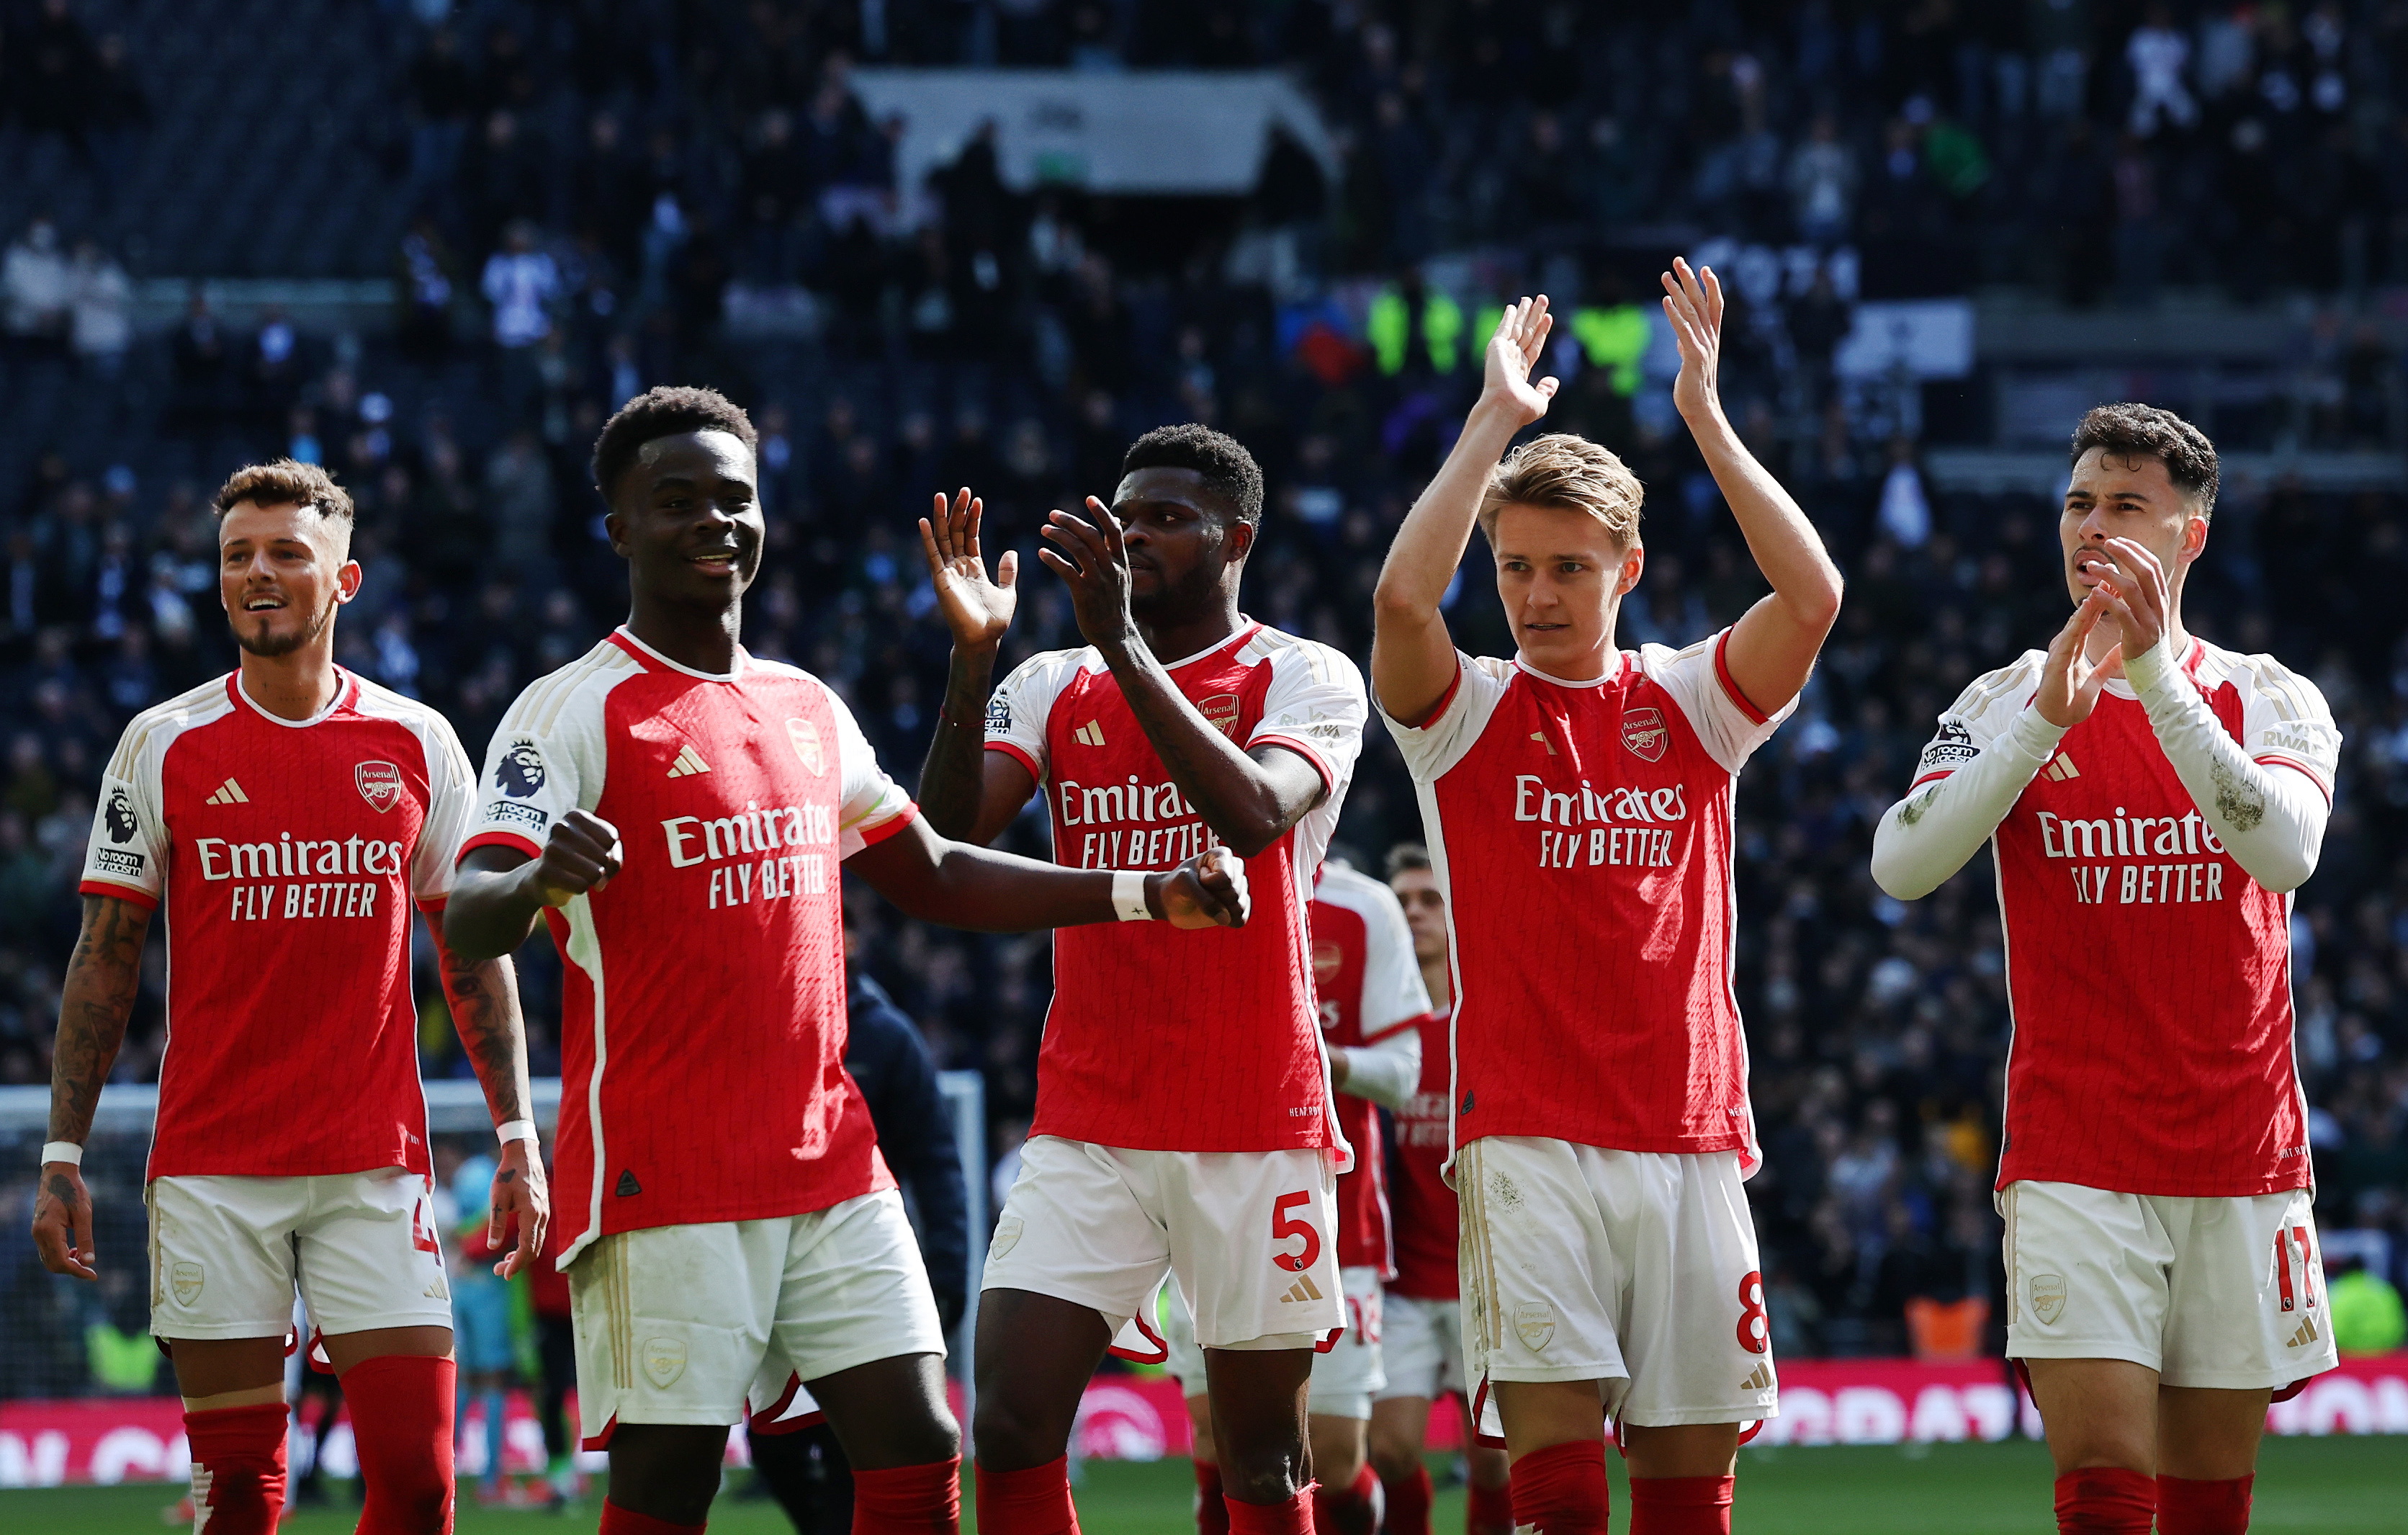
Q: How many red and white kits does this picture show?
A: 7